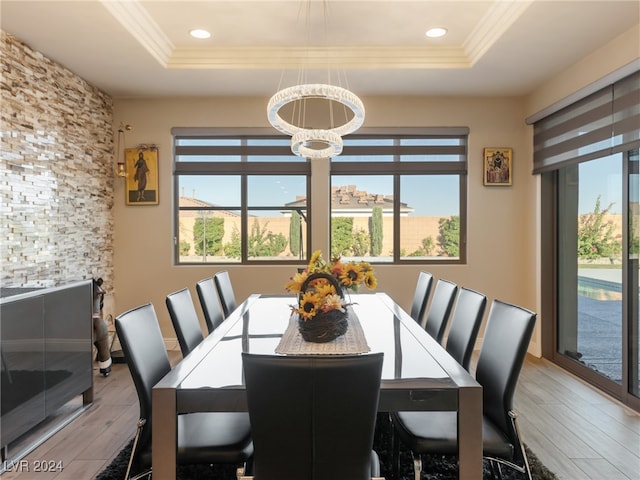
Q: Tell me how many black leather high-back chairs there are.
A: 9